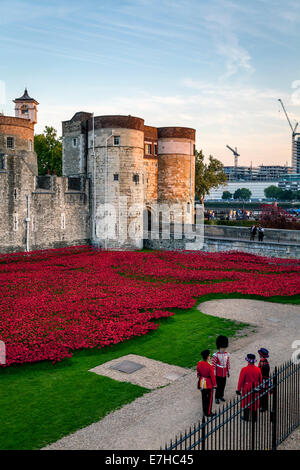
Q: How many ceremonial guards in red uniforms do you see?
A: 4